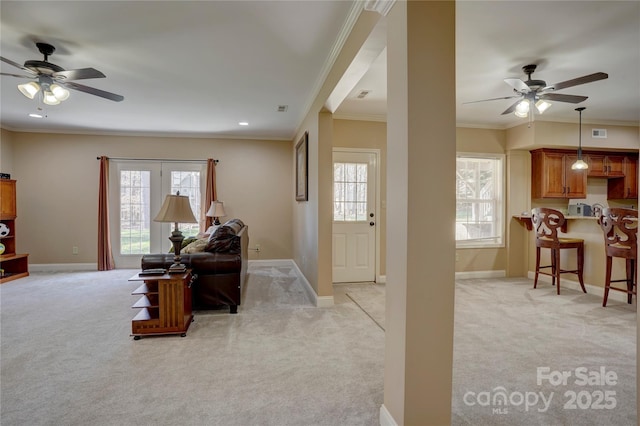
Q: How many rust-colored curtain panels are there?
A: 2